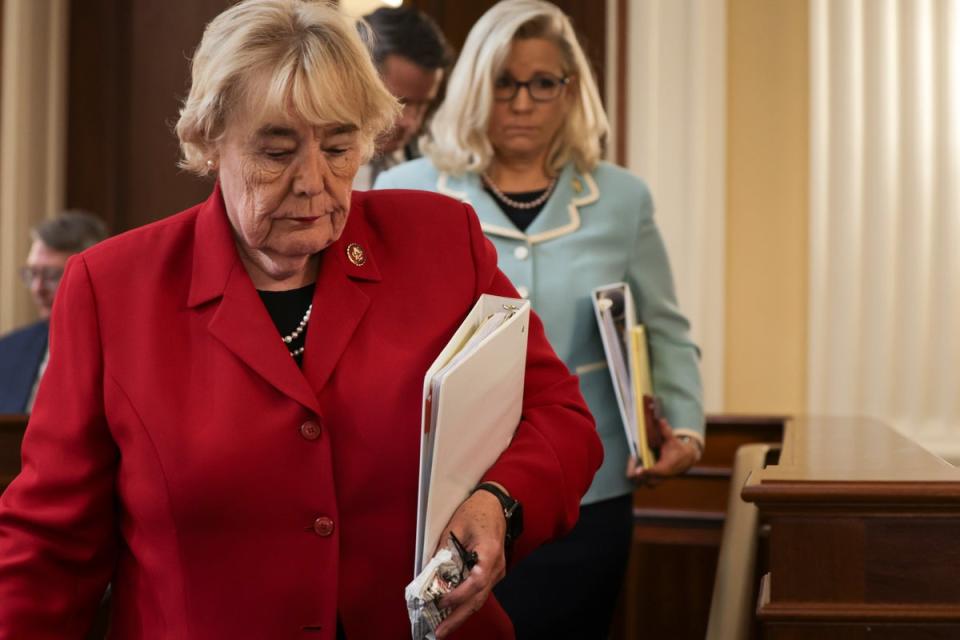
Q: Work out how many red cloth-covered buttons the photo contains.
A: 2